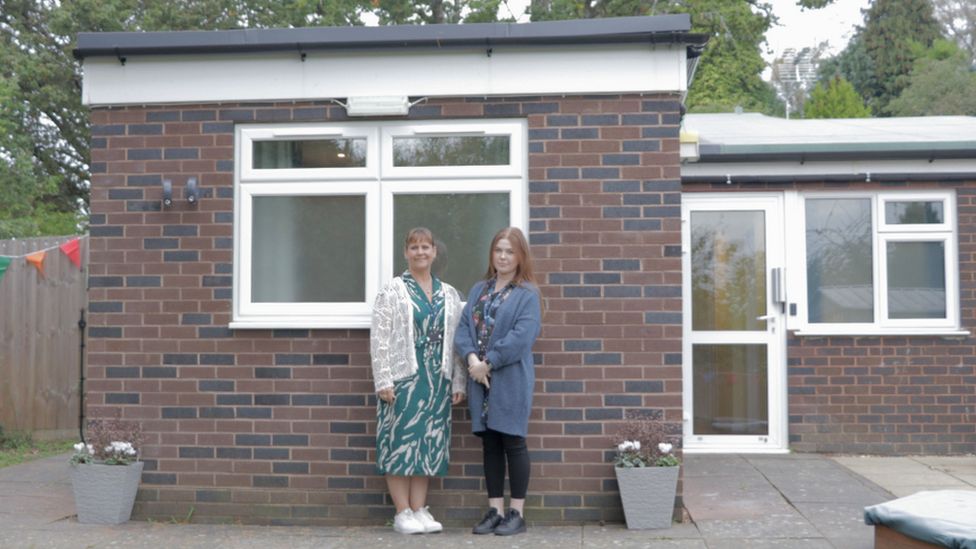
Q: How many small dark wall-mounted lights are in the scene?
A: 2